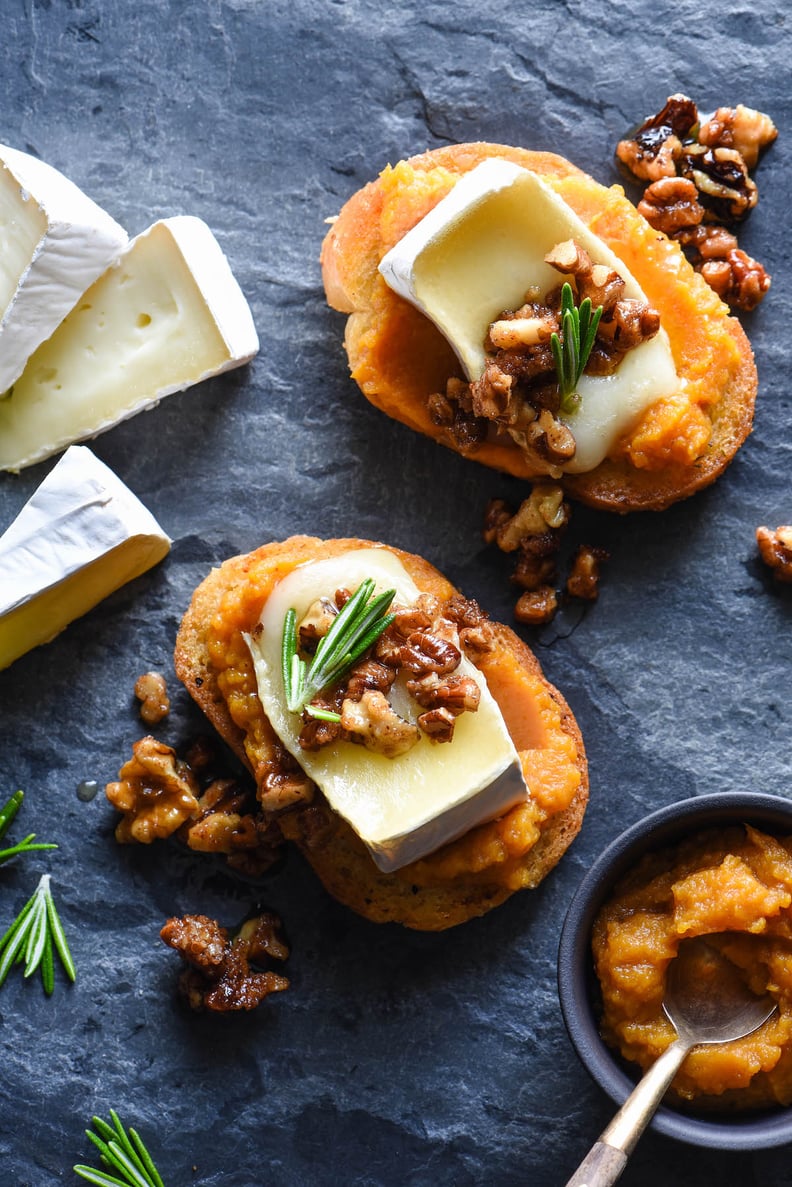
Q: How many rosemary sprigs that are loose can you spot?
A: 3